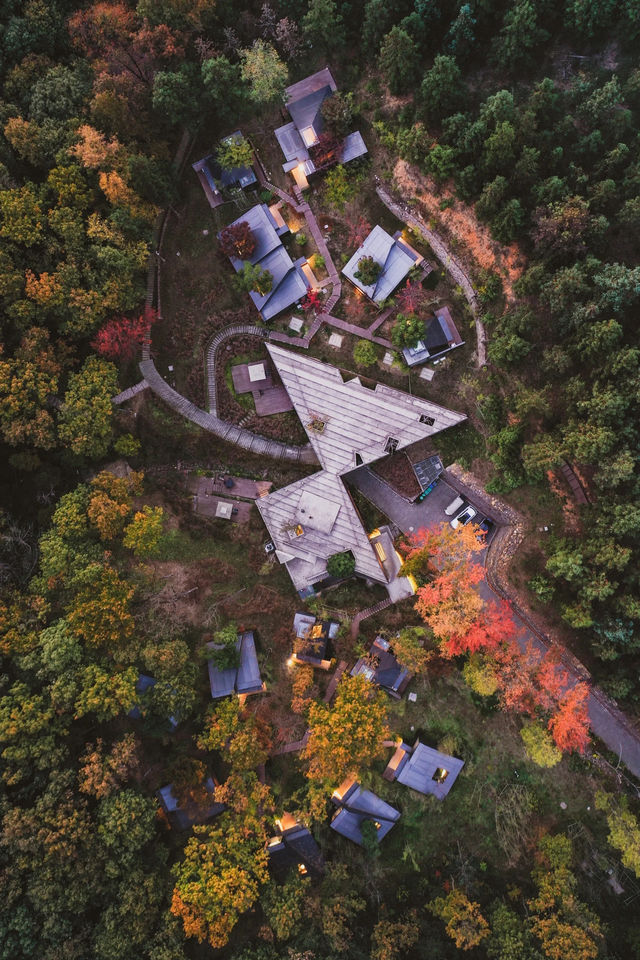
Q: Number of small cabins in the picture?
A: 13